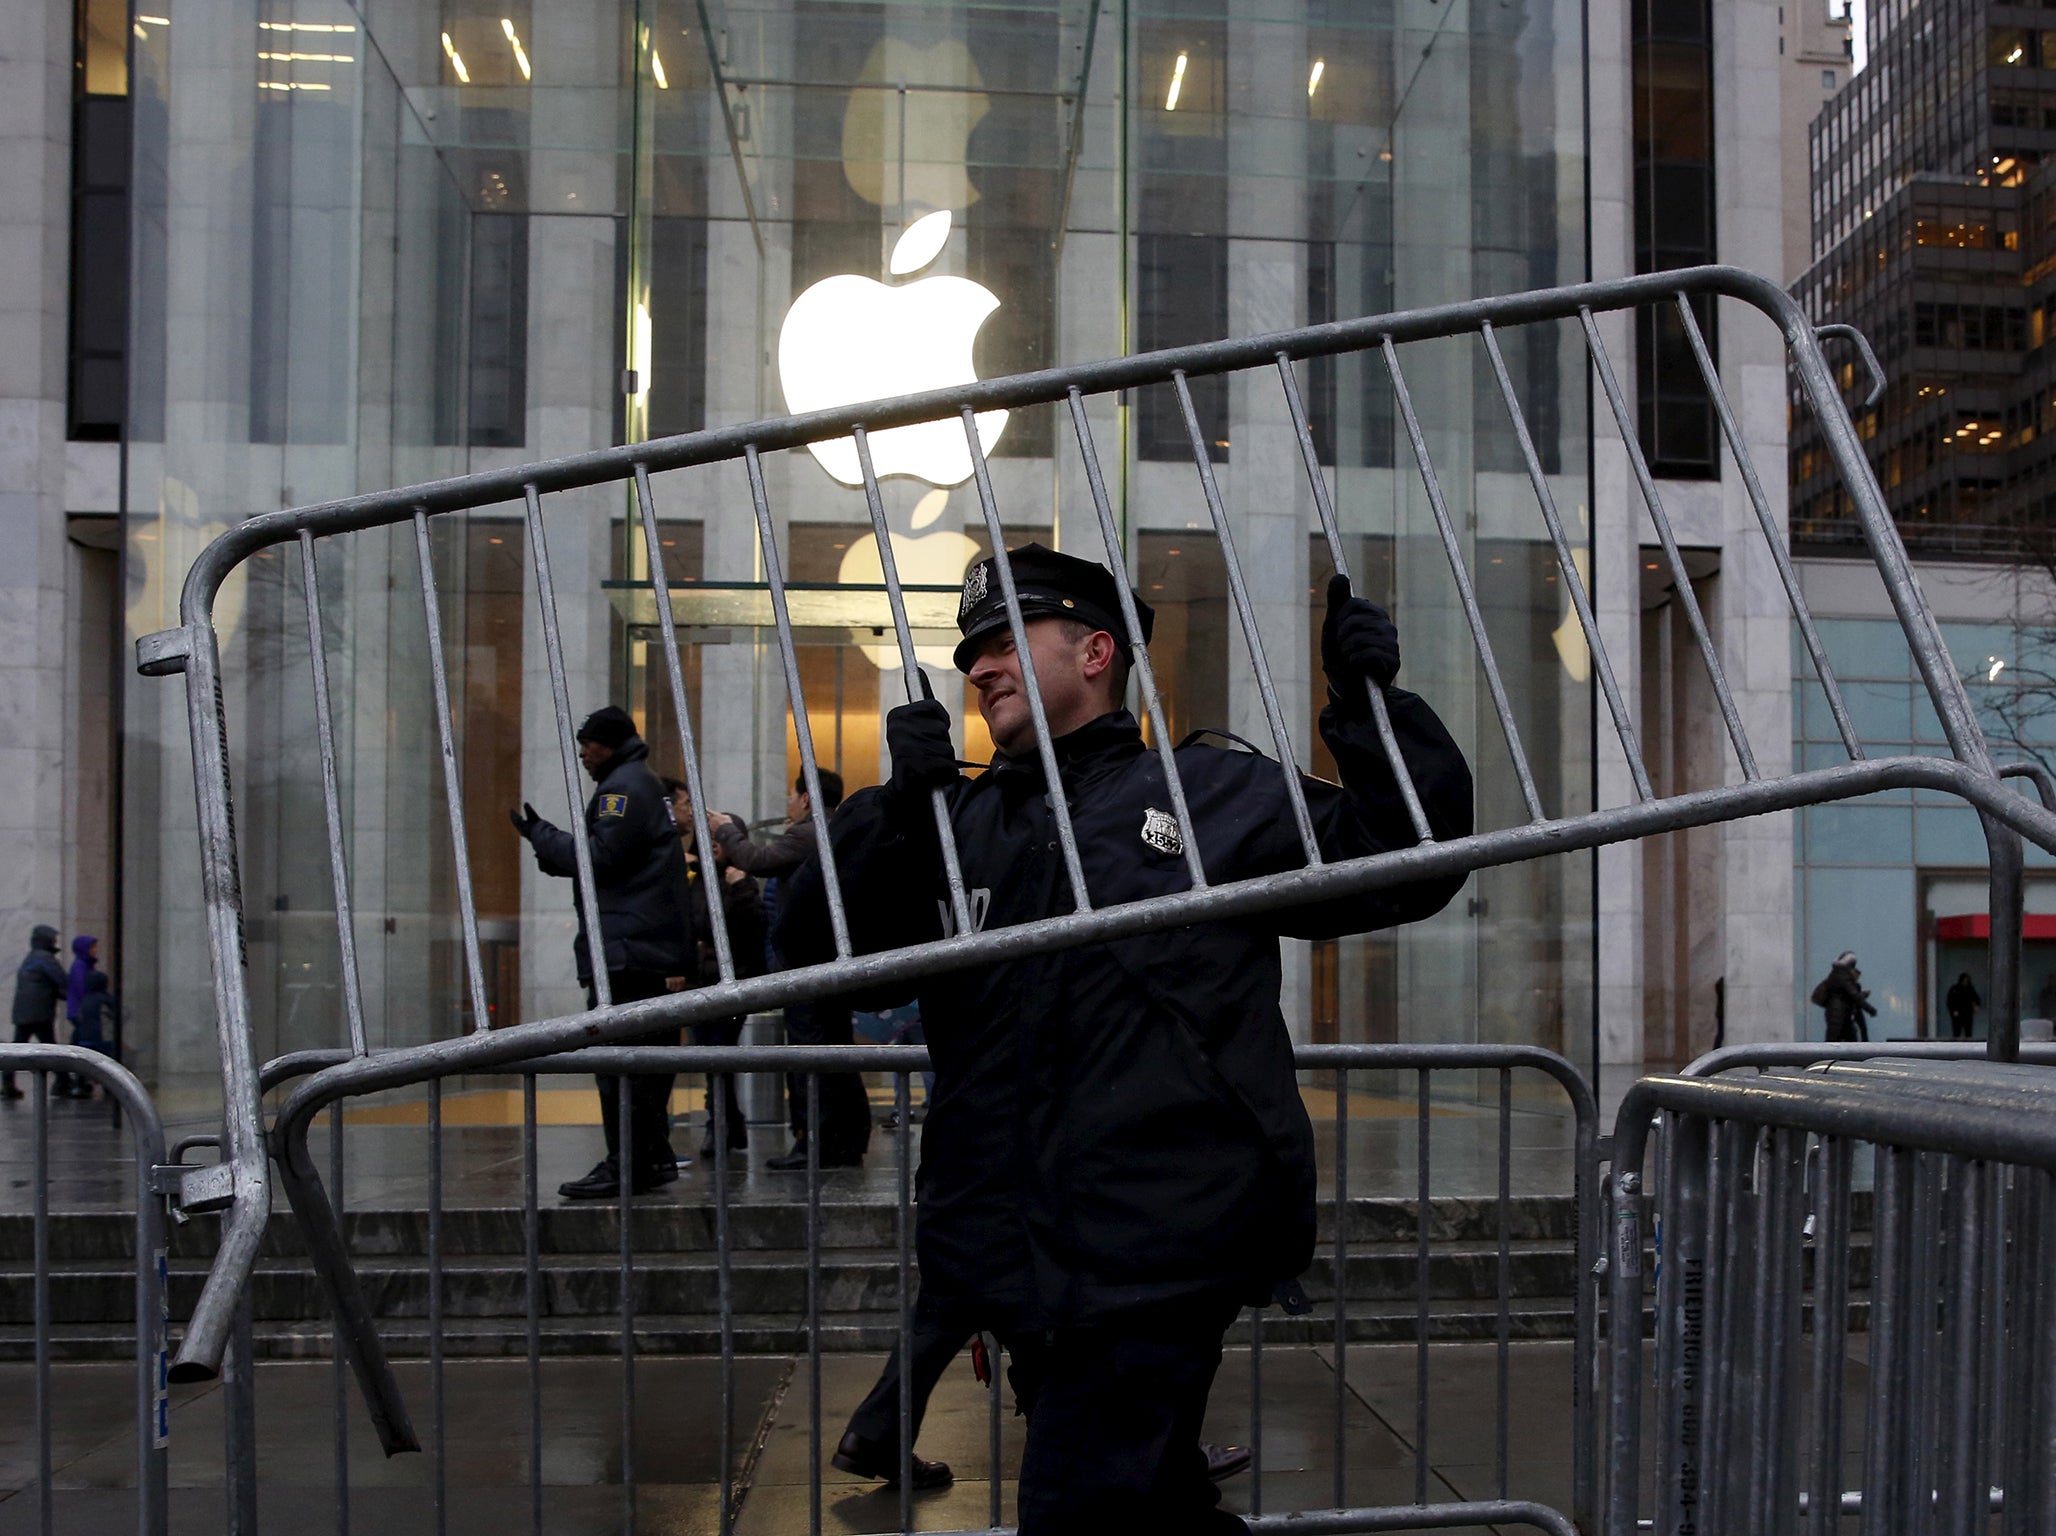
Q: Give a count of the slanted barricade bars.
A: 14